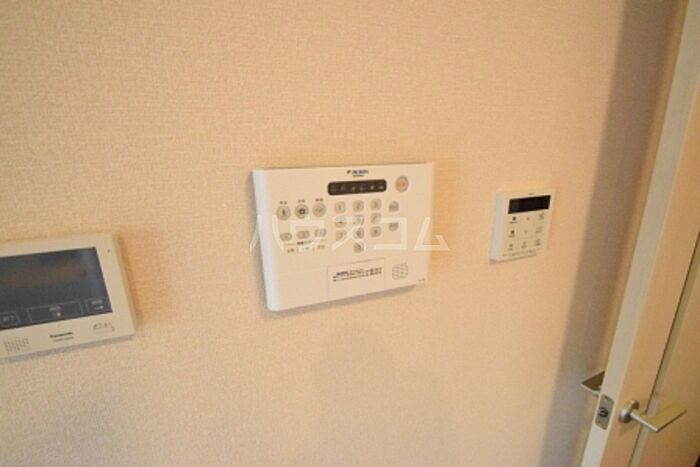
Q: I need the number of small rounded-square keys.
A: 10